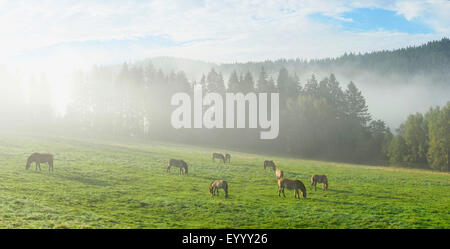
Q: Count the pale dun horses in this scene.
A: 1